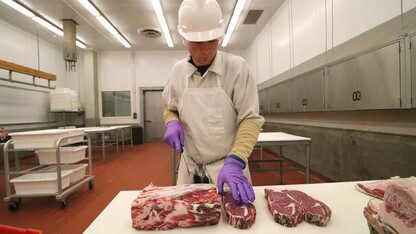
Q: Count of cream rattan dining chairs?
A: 0